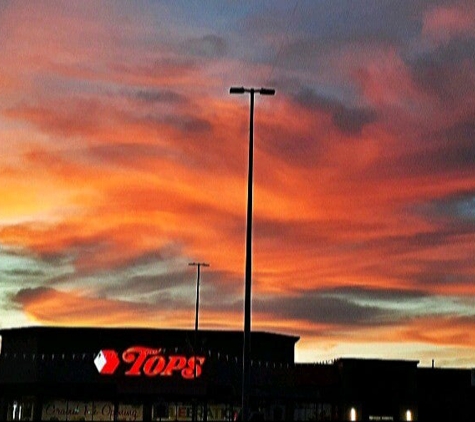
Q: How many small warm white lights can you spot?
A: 2